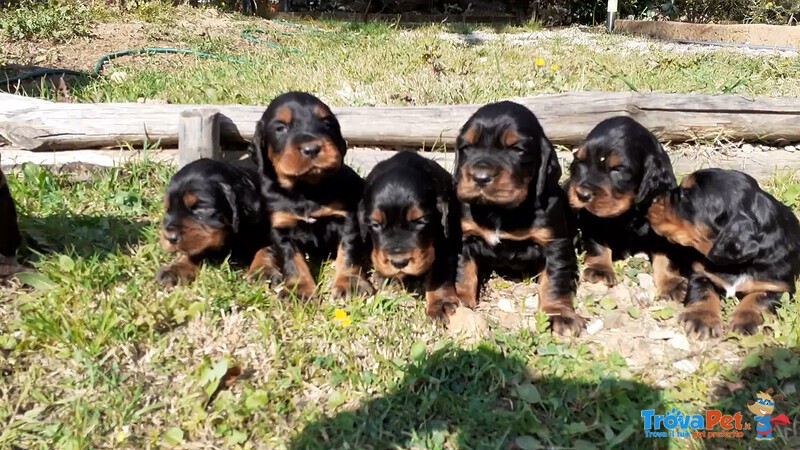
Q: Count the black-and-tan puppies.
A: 6